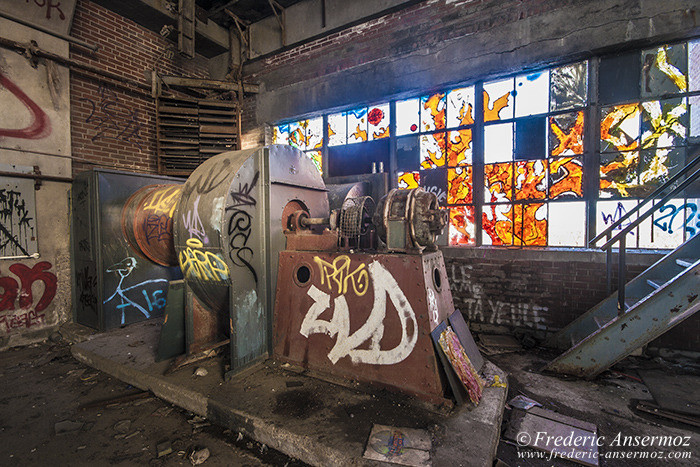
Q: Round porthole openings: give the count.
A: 2